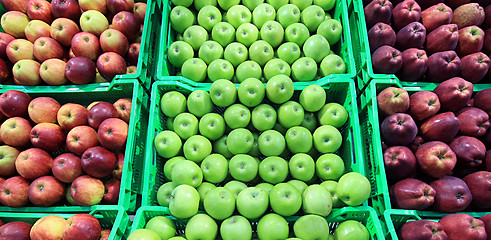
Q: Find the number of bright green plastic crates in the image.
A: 9